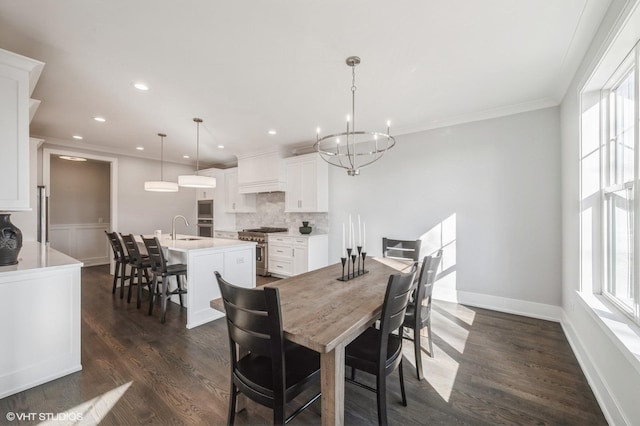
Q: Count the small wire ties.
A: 0